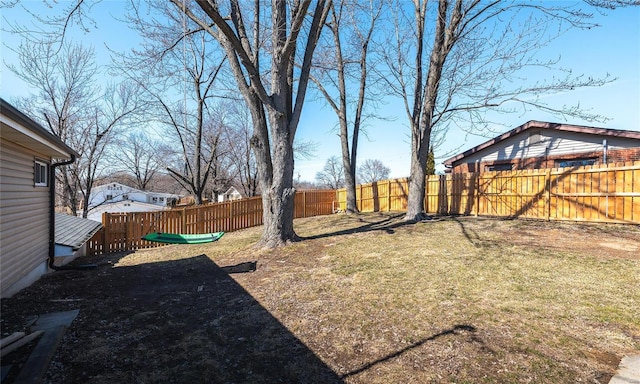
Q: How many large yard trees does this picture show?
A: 3